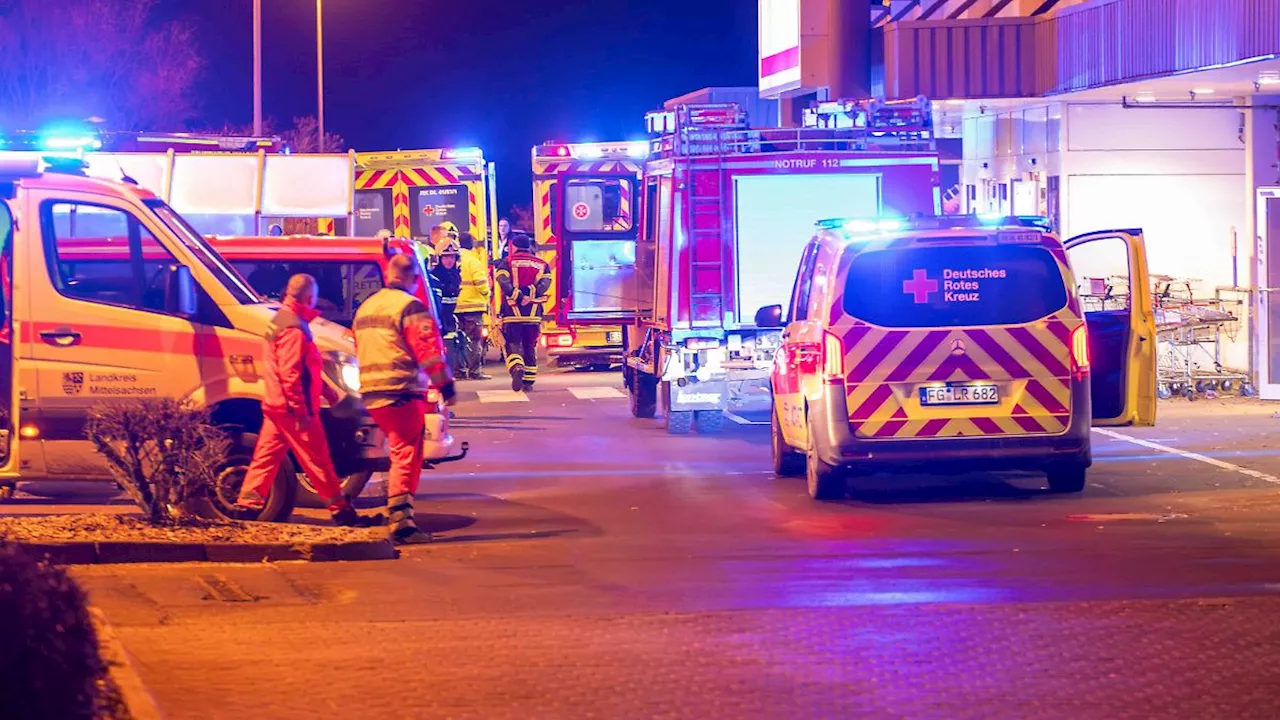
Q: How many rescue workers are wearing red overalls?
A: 2